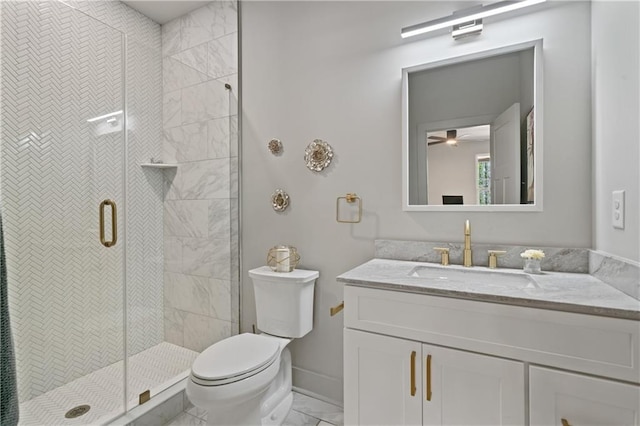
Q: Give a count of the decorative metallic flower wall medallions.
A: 3